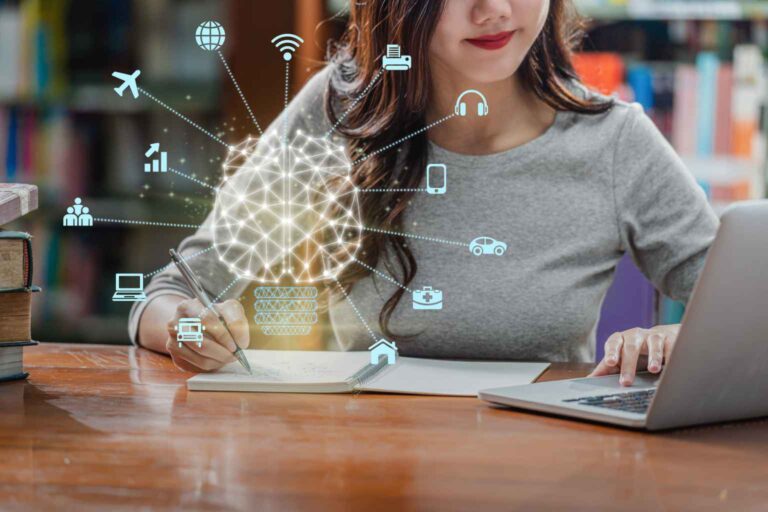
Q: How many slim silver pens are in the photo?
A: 1